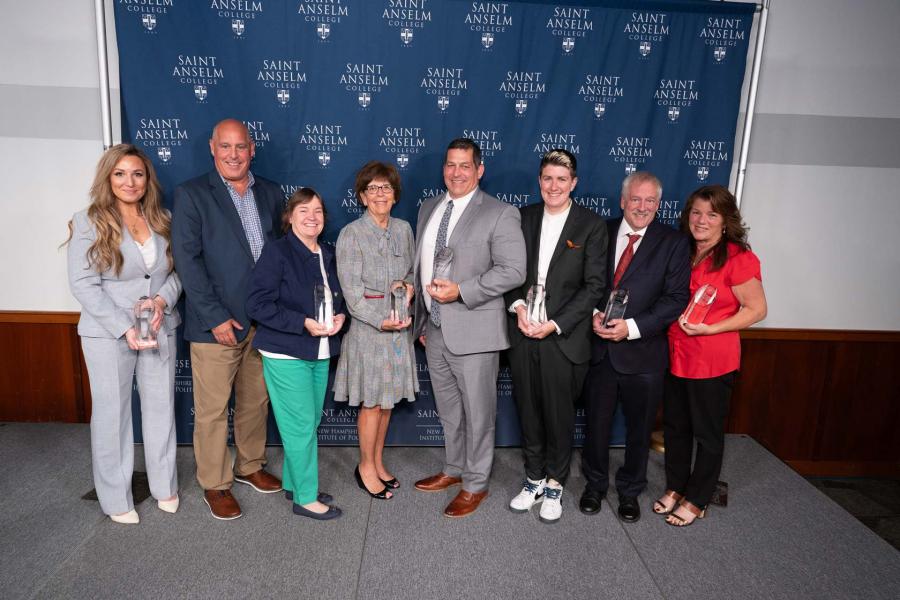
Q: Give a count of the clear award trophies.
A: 7